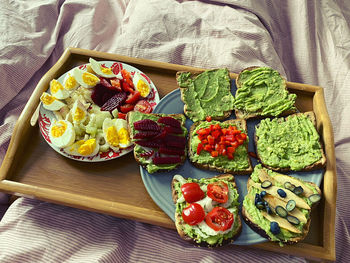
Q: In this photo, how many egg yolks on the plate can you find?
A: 11